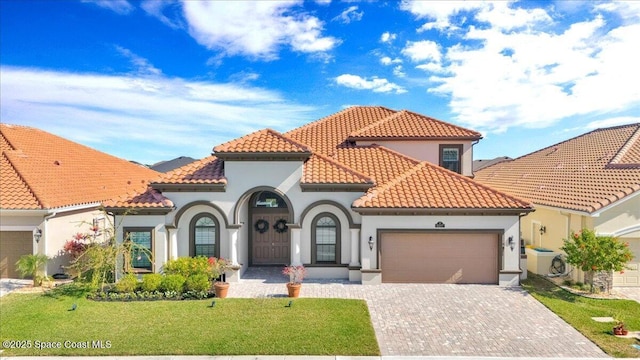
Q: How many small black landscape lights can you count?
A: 3